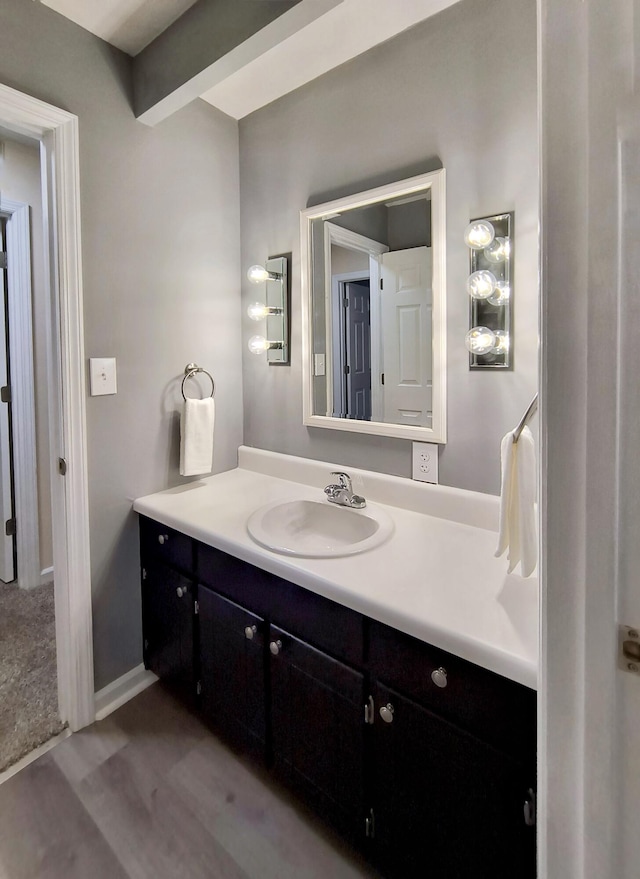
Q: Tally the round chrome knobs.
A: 6